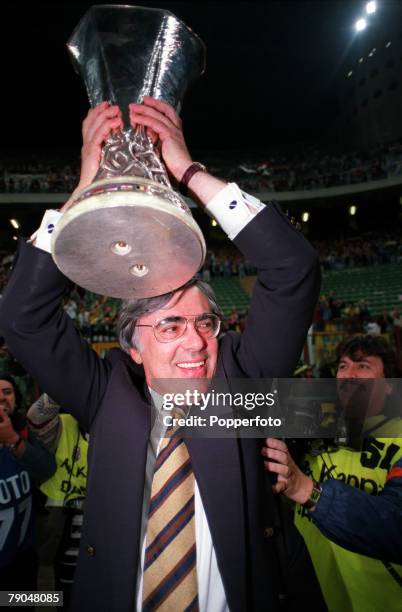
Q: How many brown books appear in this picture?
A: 0